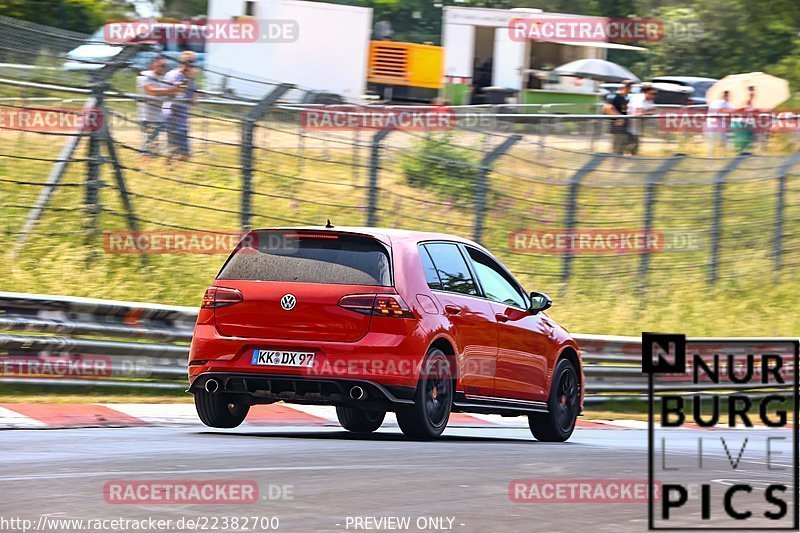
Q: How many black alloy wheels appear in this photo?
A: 2